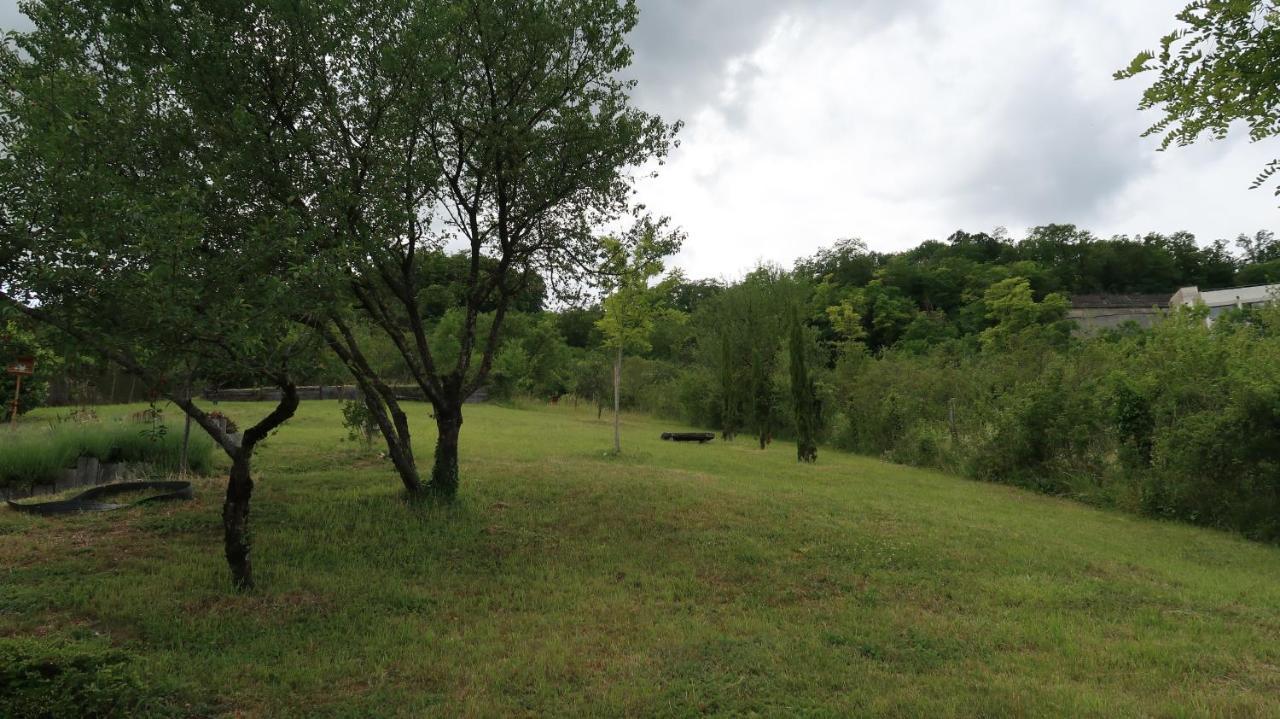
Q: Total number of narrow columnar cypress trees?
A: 3